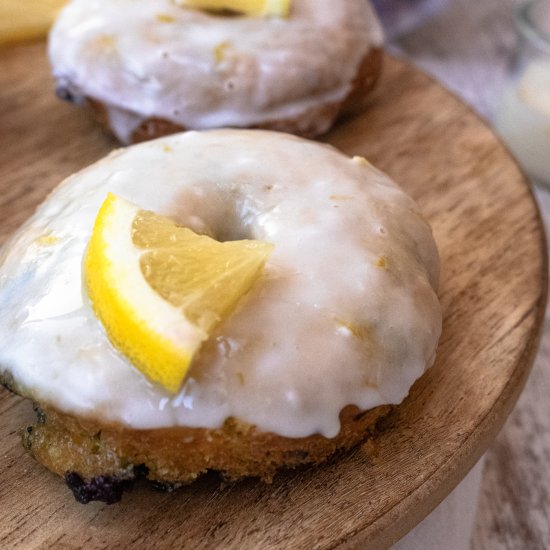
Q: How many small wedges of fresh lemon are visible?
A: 2